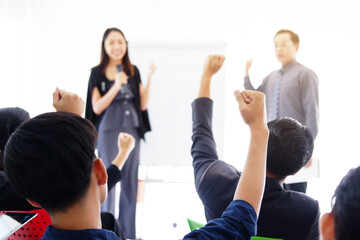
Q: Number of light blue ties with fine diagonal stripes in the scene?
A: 1